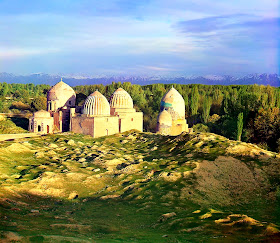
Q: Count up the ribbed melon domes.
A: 2